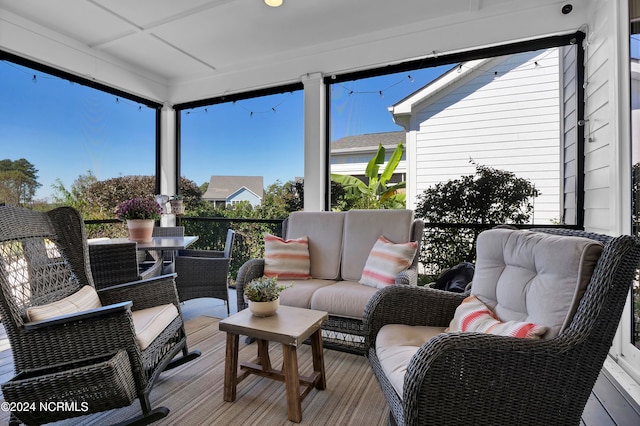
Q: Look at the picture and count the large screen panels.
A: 3